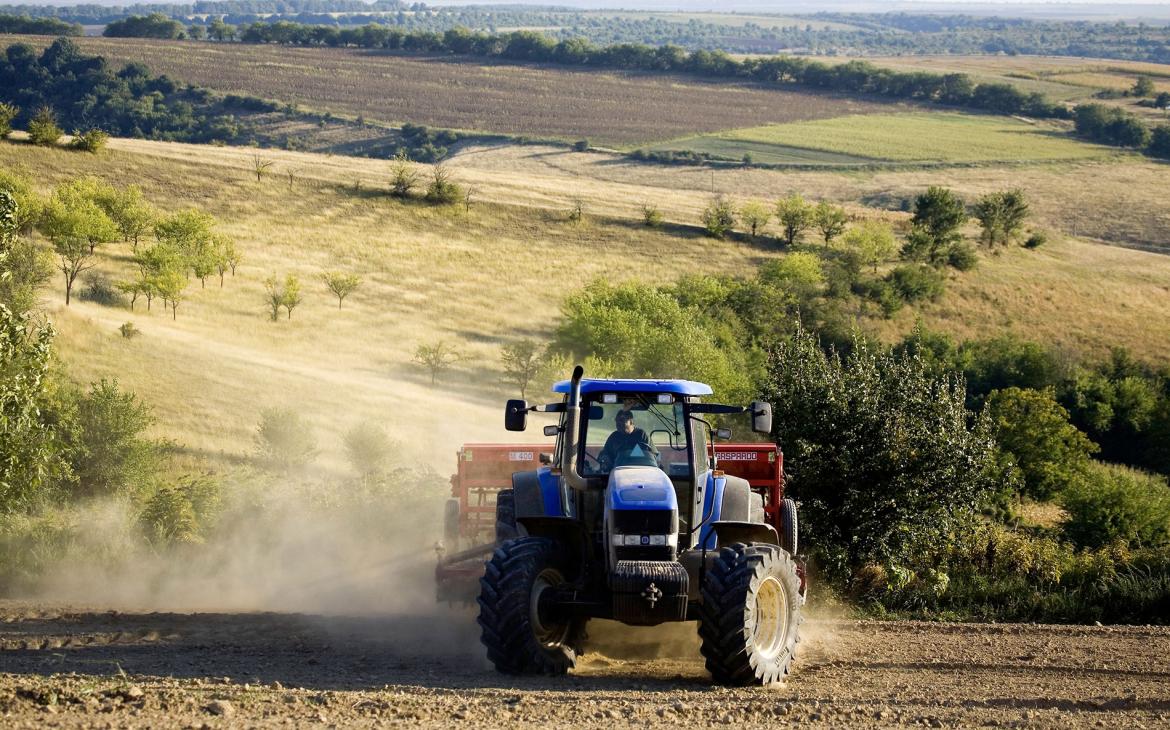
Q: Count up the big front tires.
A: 2